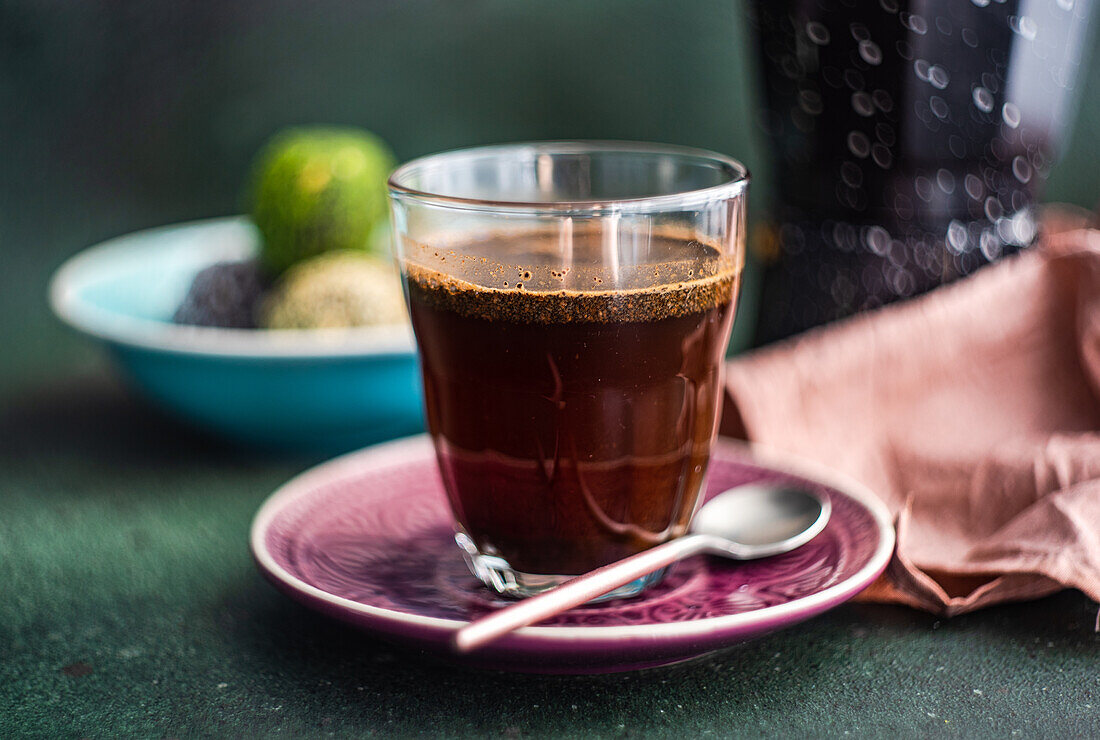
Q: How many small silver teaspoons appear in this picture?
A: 1